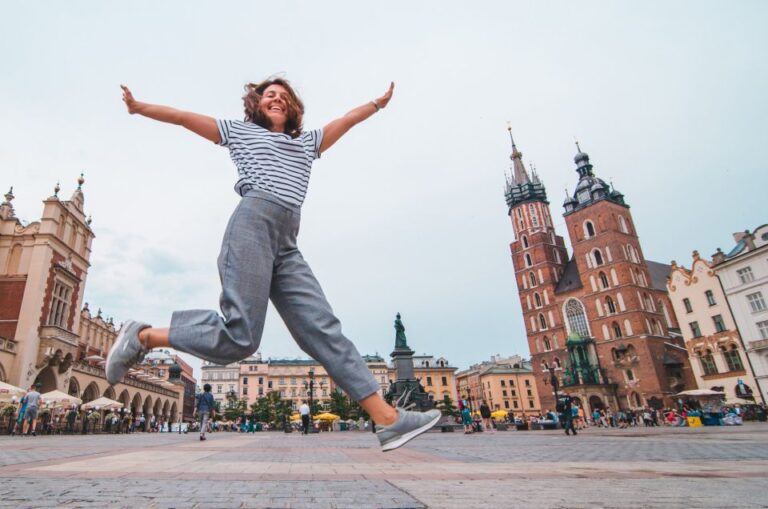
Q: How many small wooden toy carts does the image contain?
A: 0